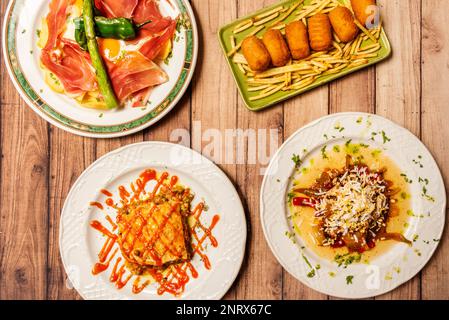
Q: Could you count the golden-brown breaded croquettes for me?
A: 6